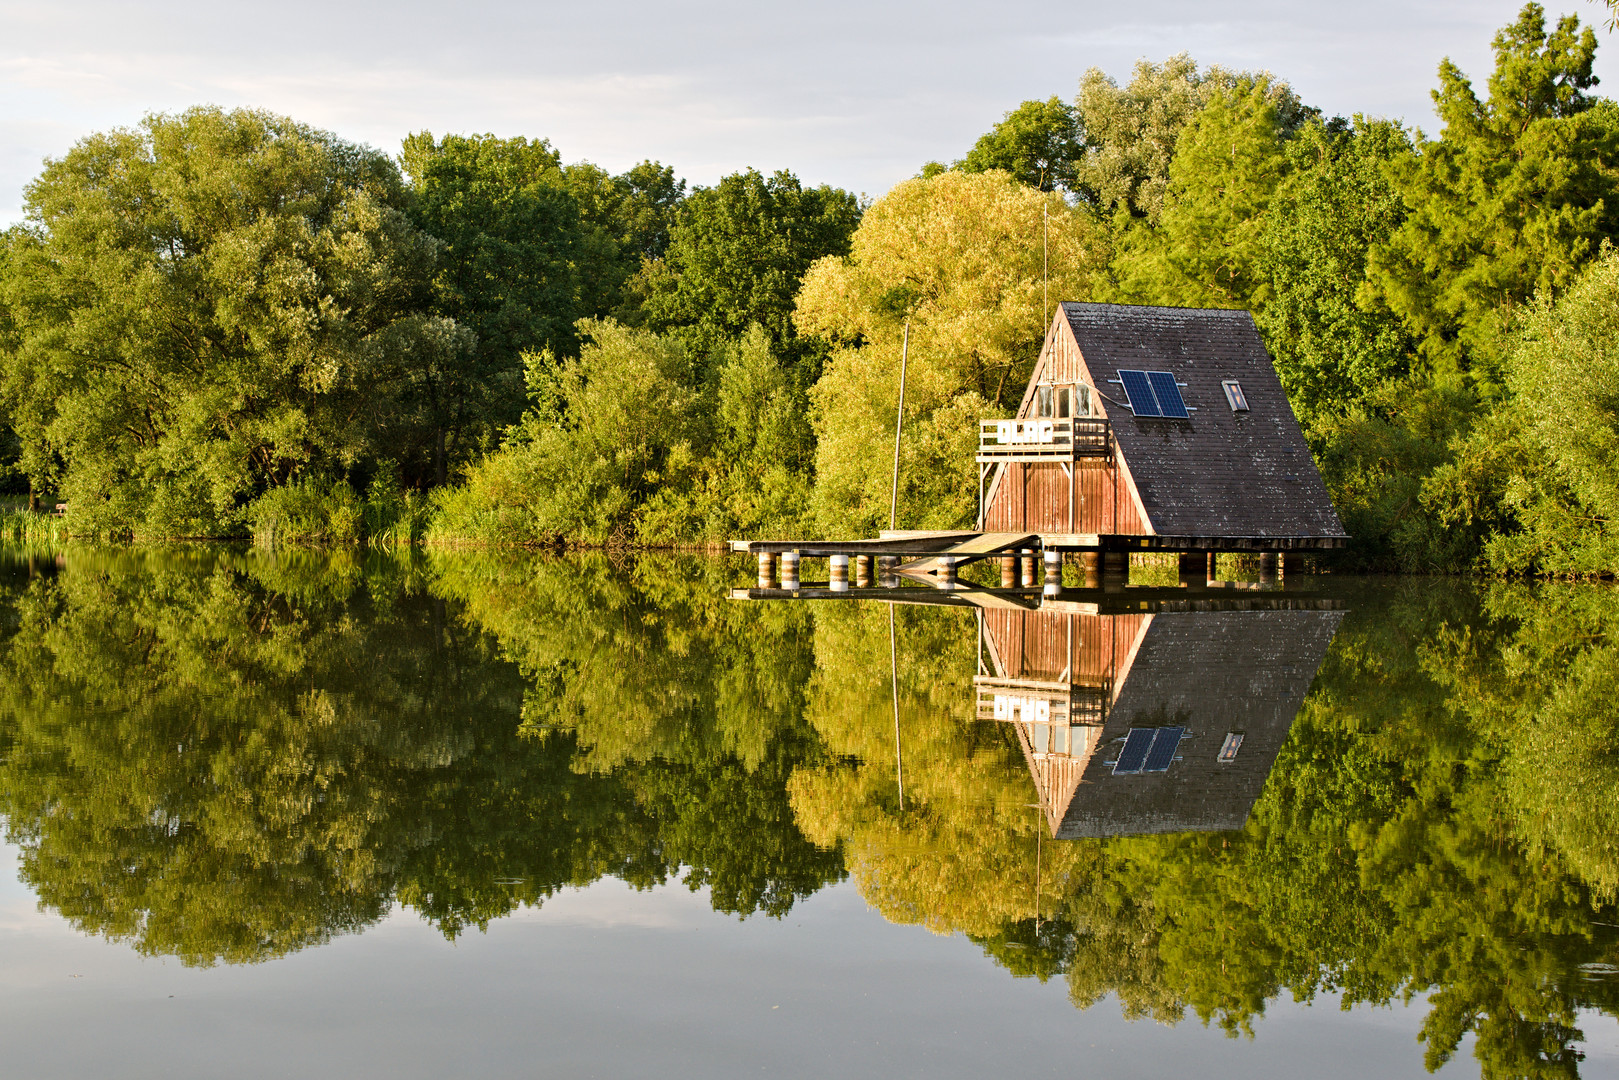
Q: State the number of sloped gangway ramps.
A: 1